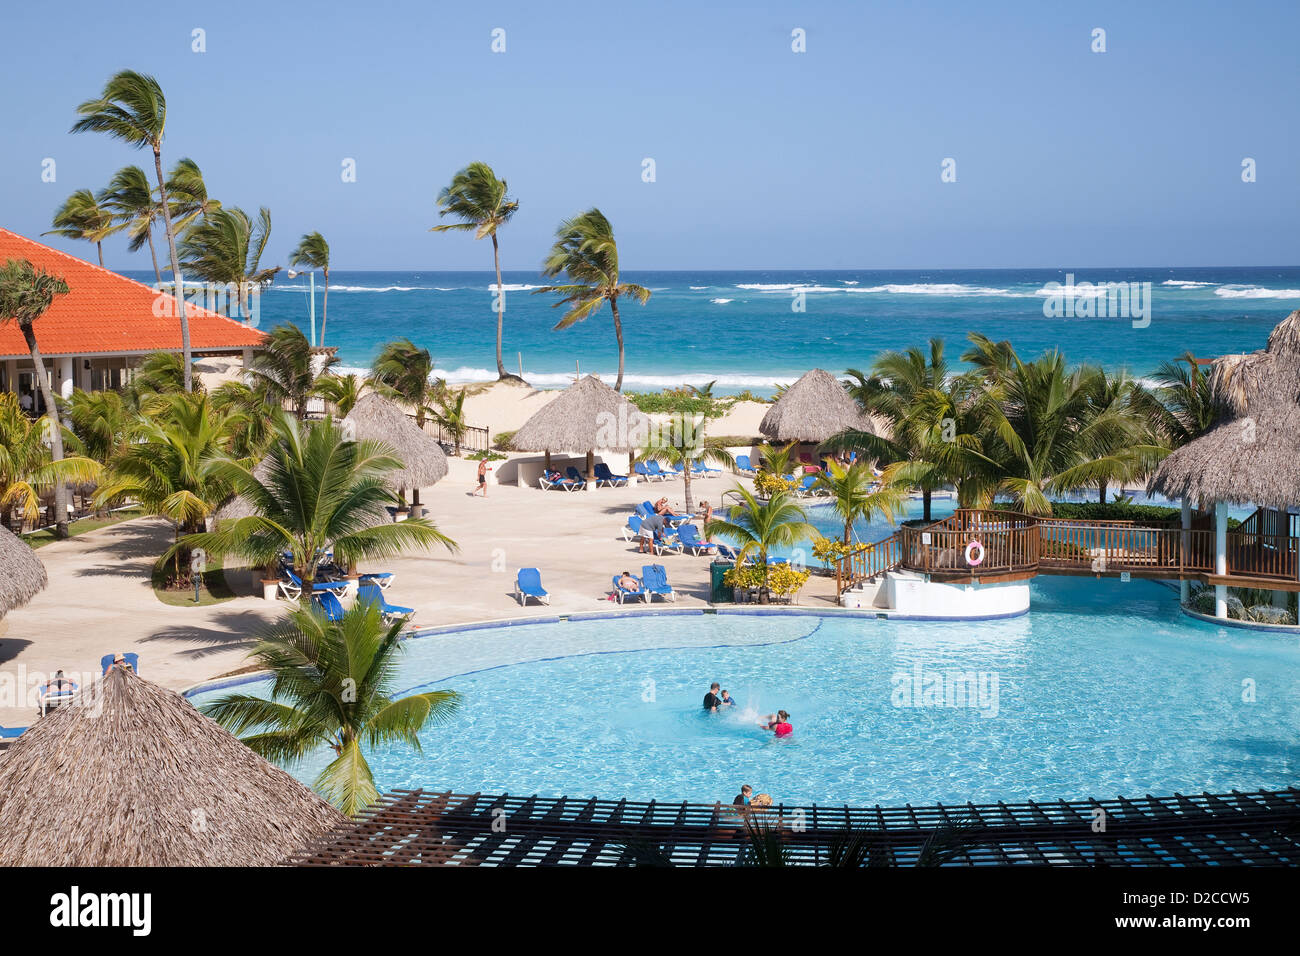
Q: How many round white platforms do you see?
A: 1